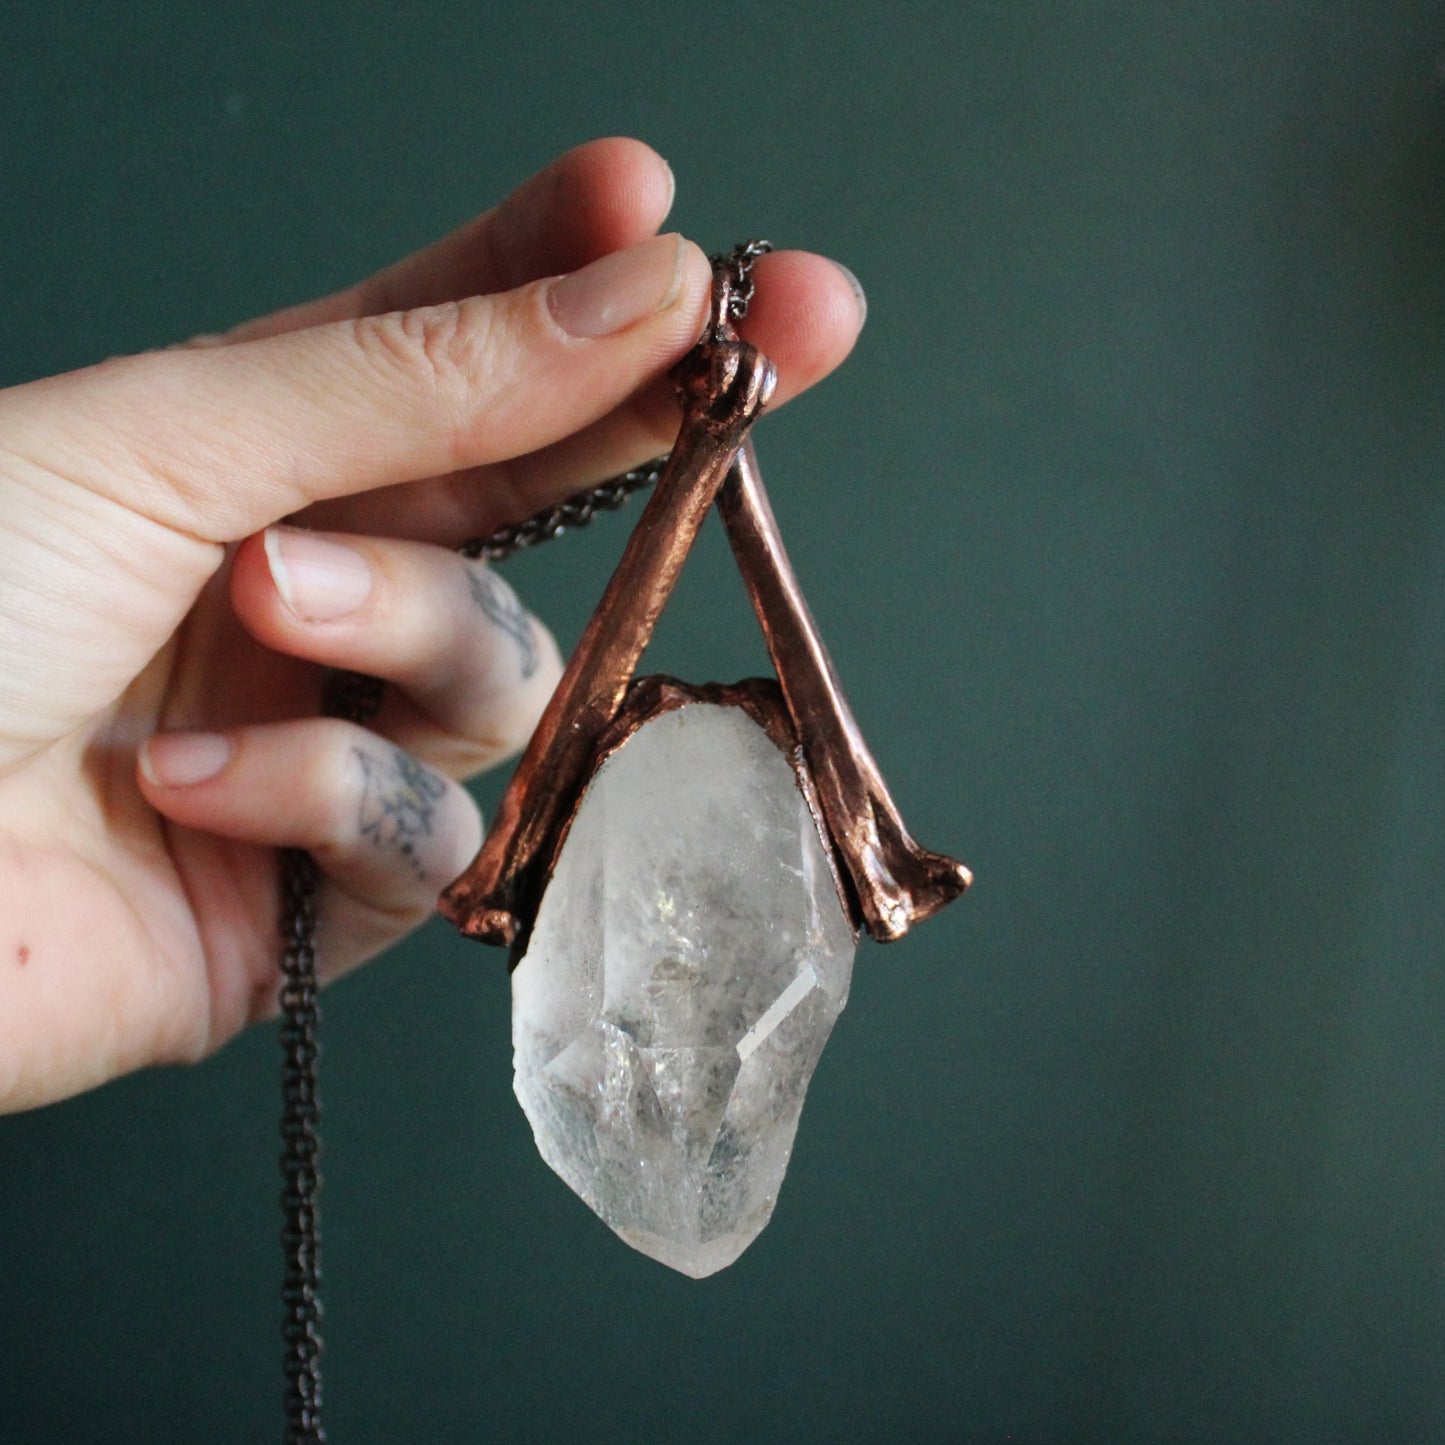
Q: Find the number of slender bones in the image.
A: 2